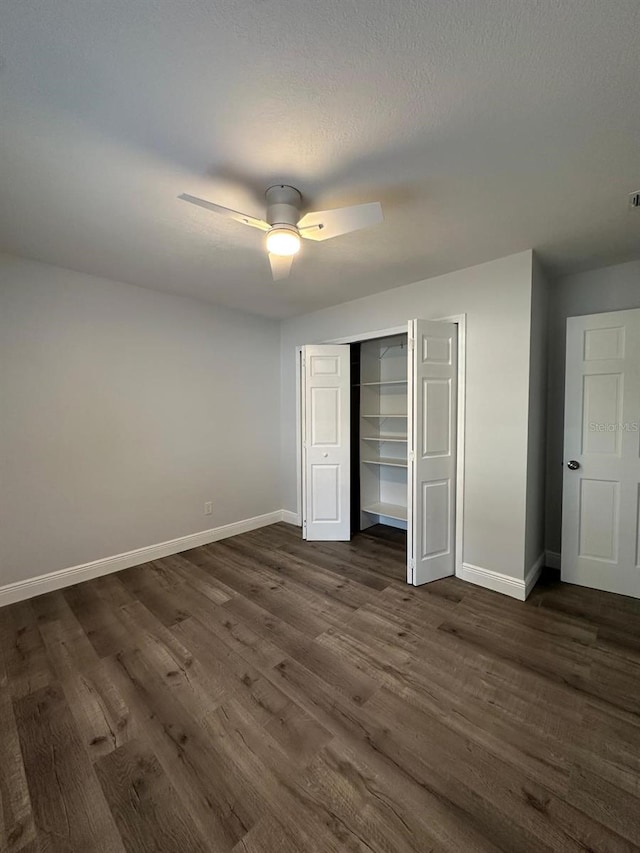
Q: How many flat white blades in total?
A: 3